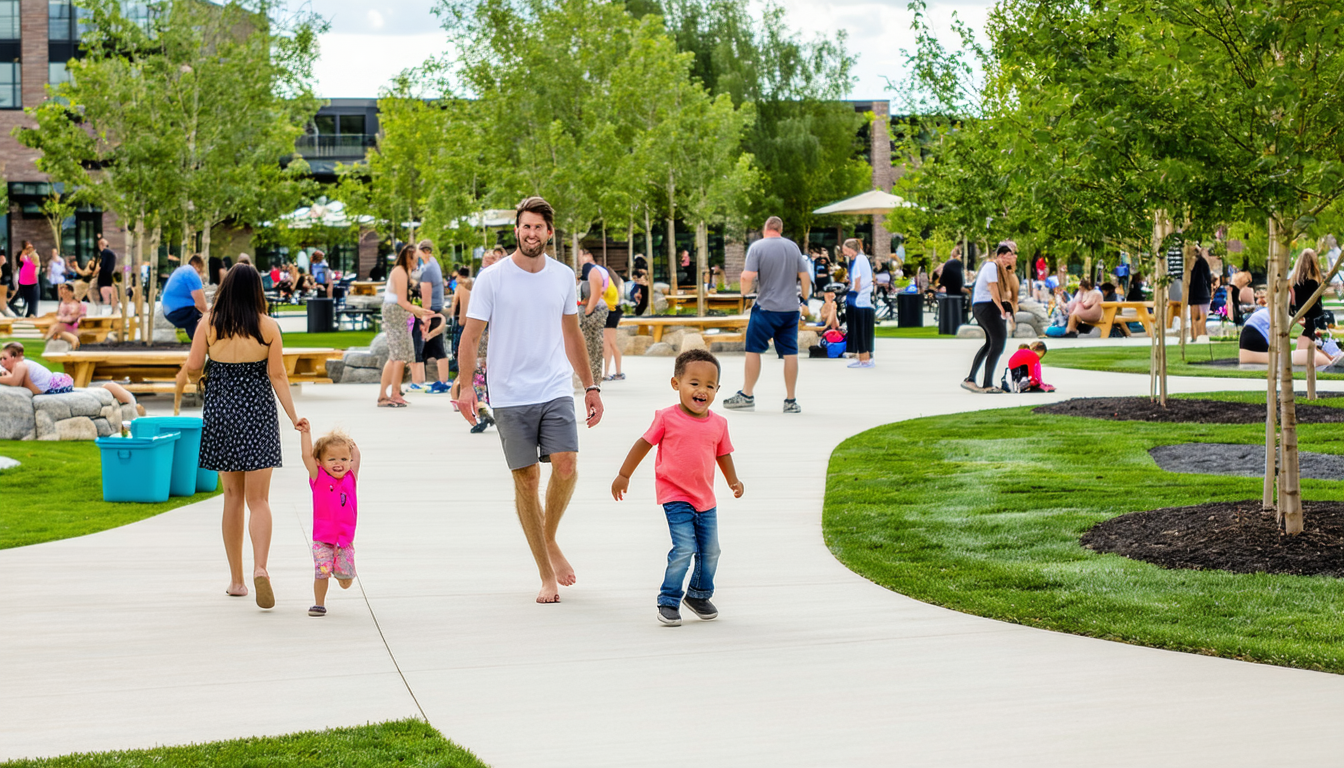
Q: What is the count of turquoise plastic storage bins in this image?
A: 3